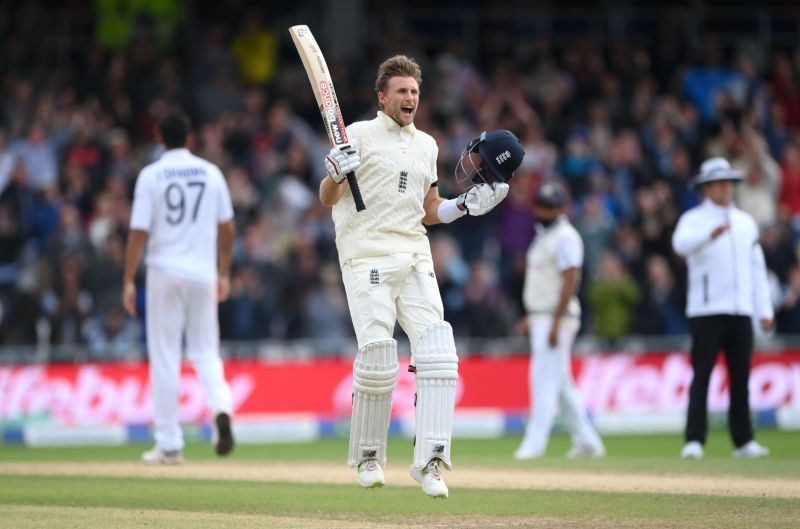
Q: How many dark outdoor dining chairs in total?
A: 0